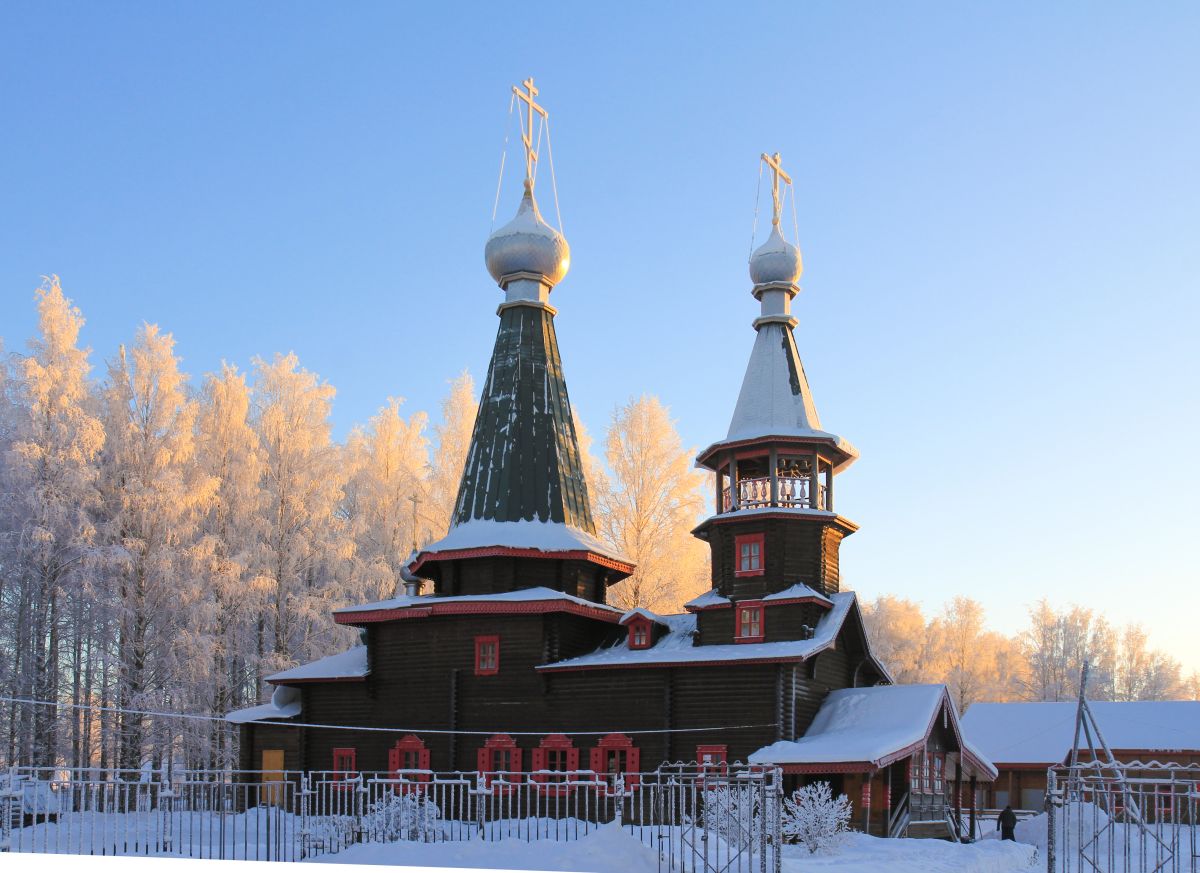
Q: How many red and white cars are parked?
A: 0